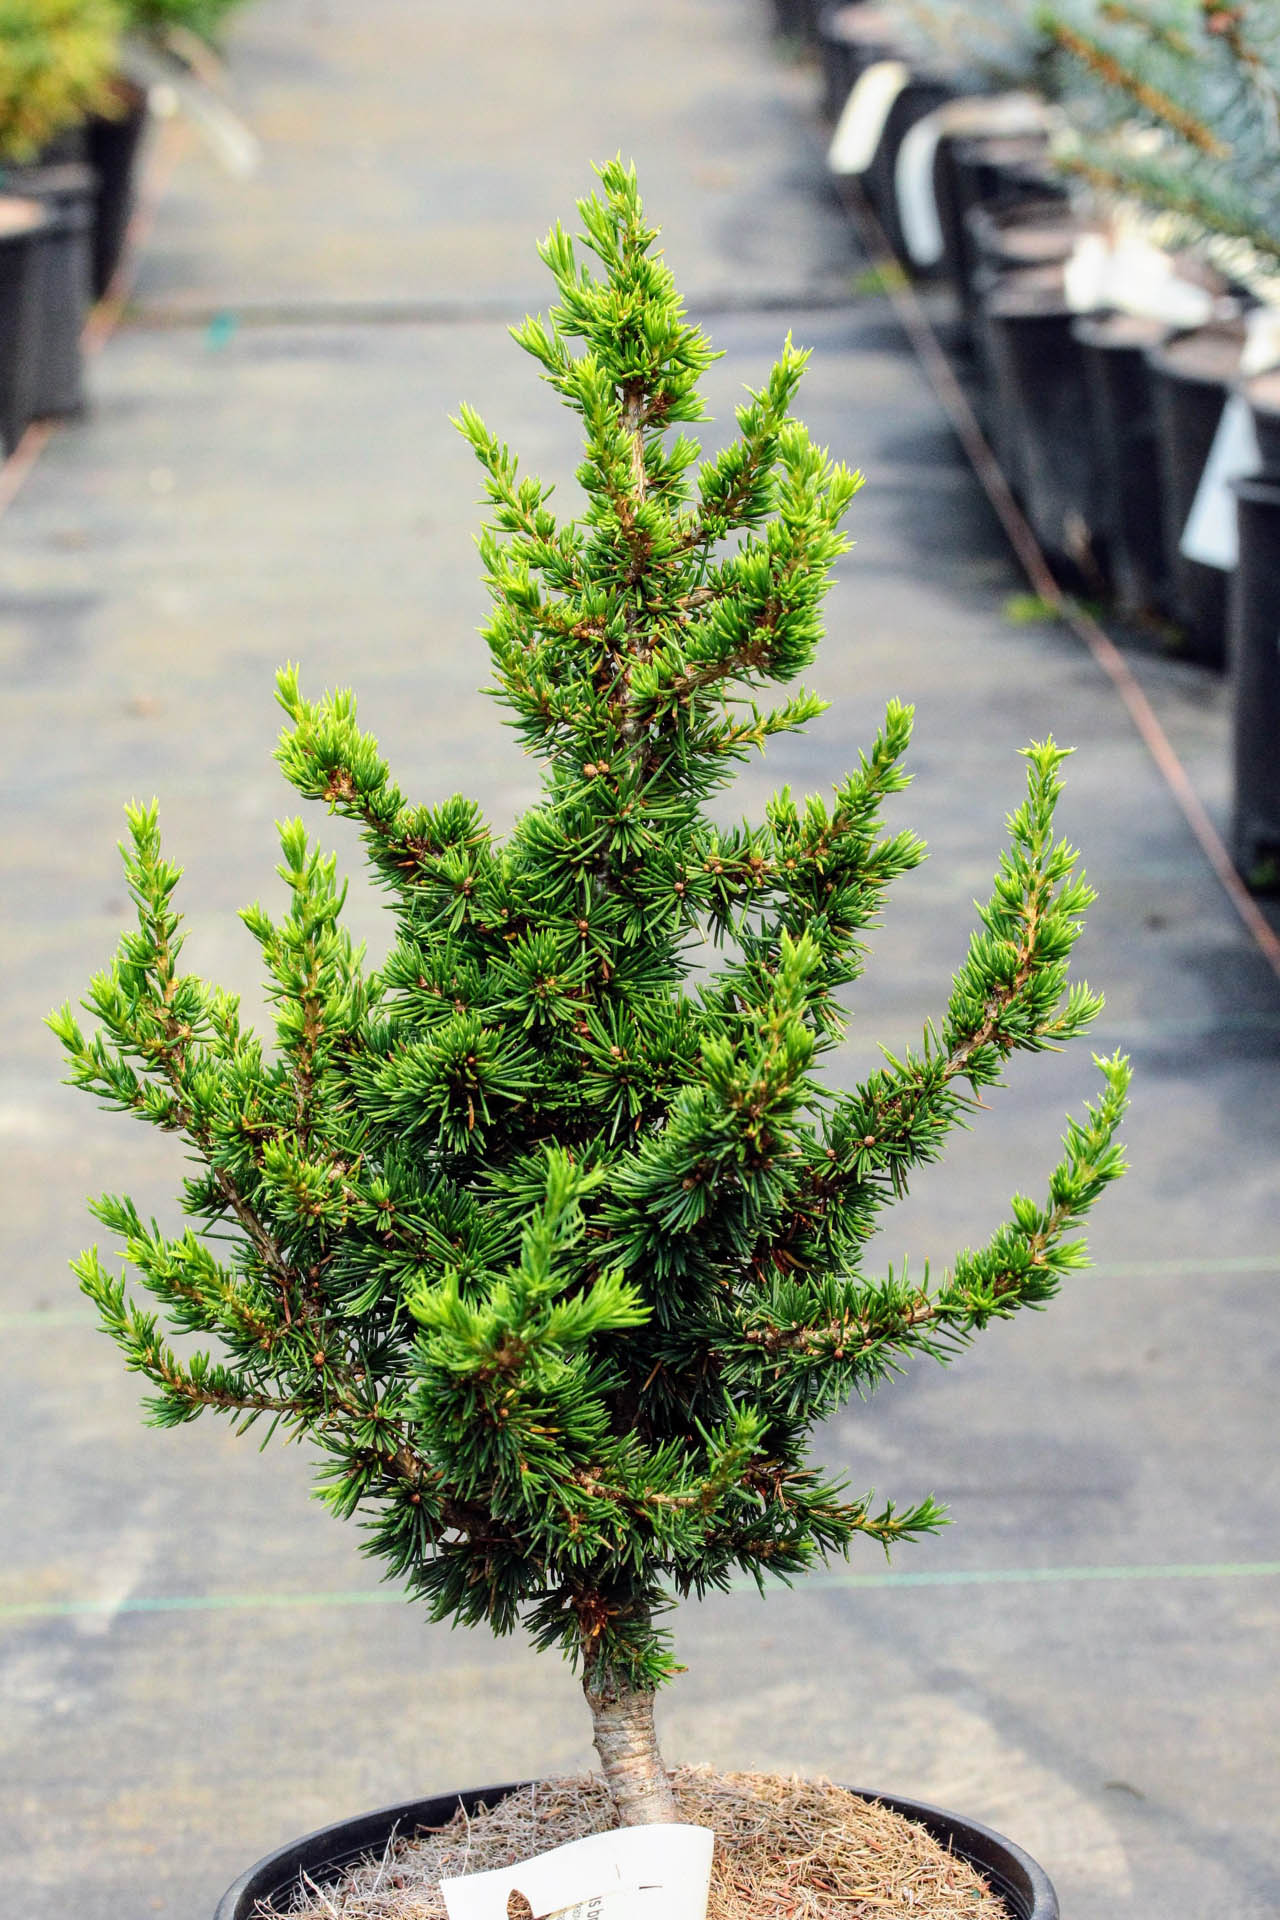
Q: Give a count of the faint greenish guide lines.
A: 2